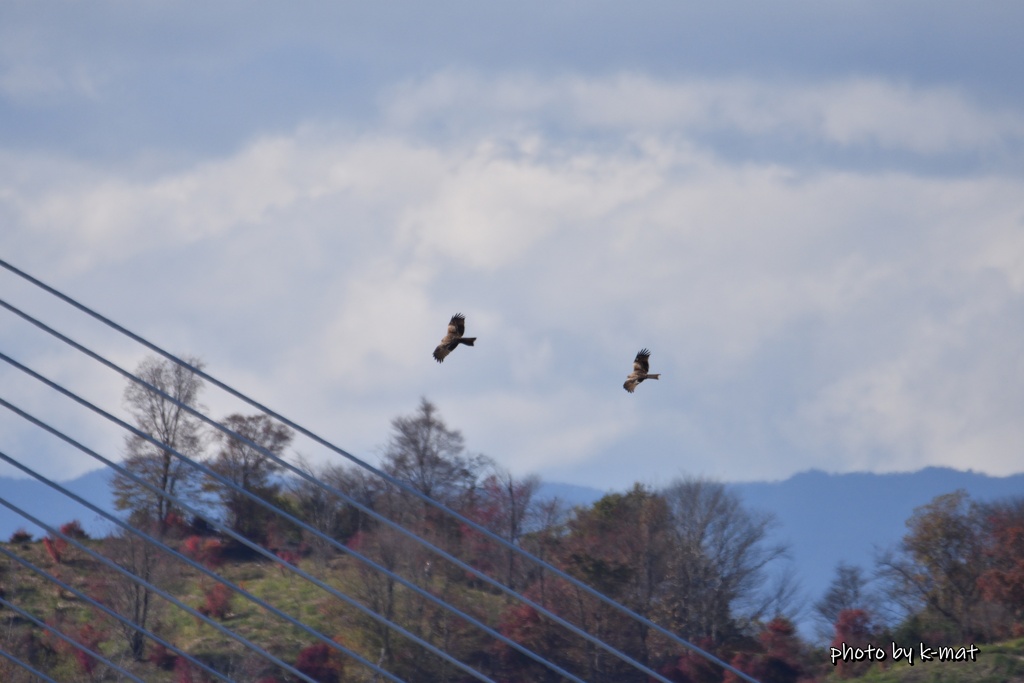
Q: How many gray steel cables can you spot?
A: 9